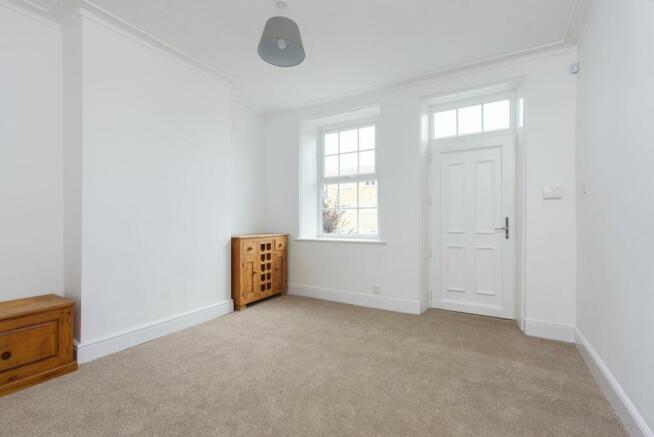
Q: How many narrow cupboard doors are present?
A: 2